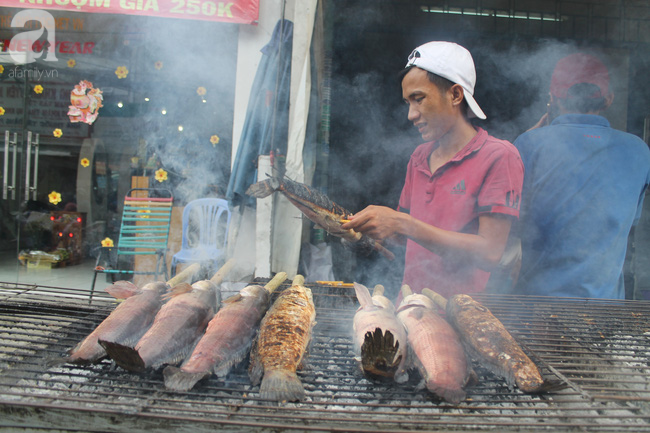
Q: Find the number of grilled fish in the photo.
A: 8